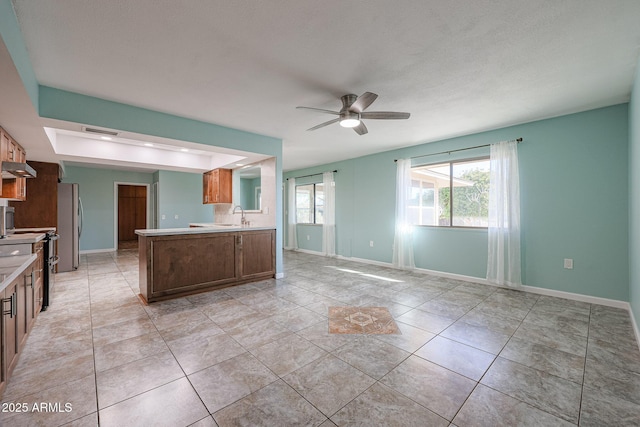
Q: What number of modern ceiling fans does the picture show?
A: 1